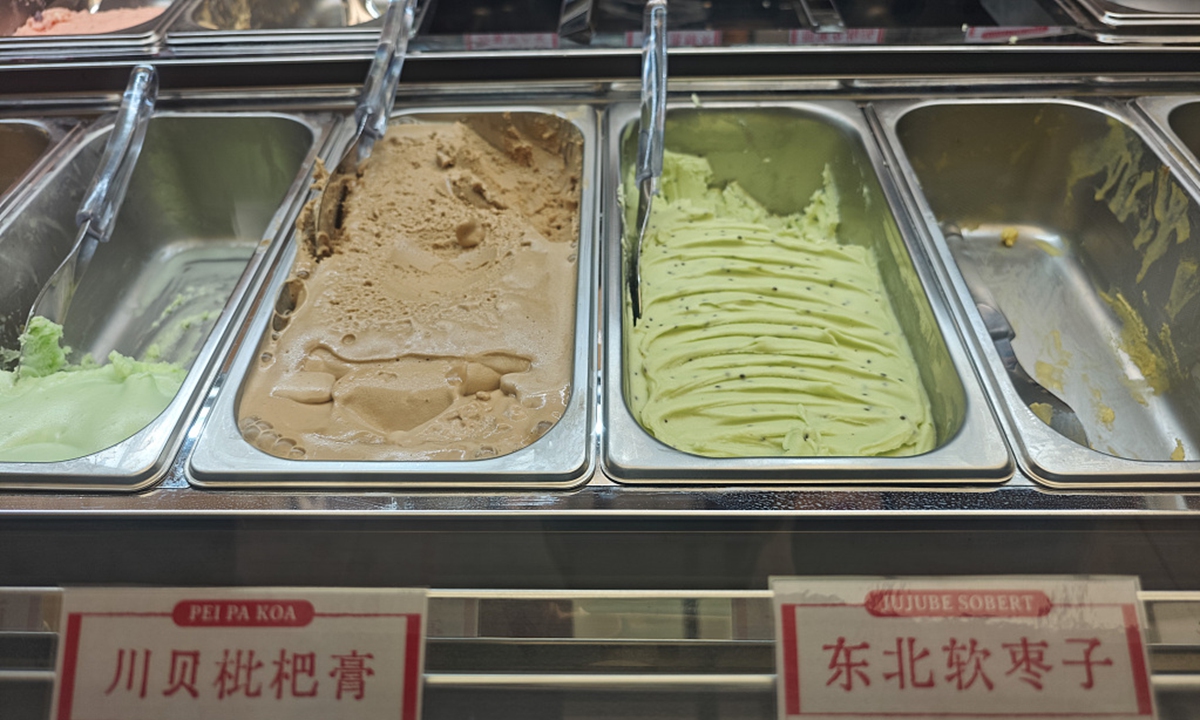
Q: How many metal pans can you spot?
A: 9